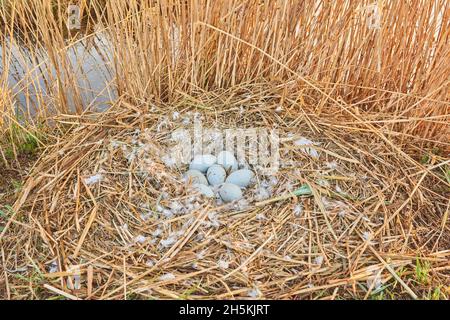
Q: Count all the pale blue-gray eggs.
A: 7